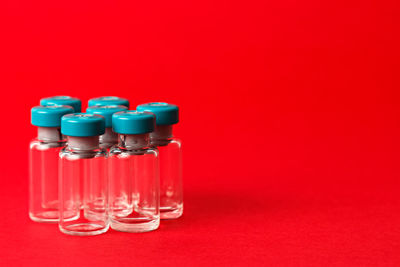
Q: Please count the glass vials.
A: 7